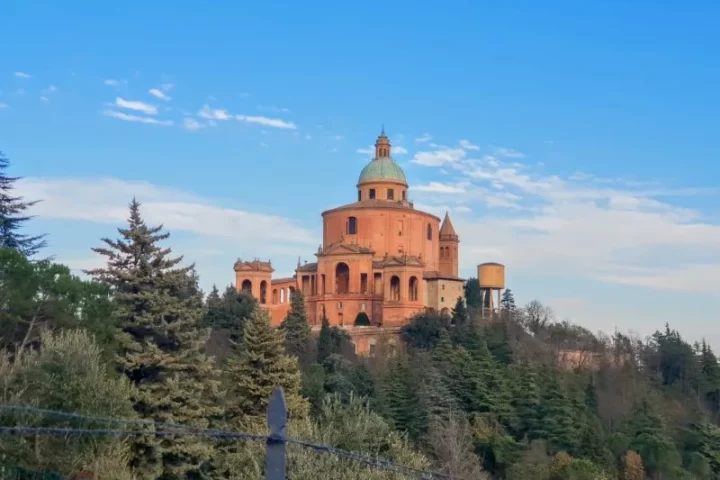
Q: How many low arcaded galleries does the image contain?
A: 1